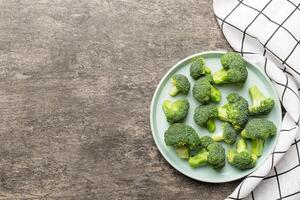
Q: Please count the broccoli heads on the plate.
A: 13